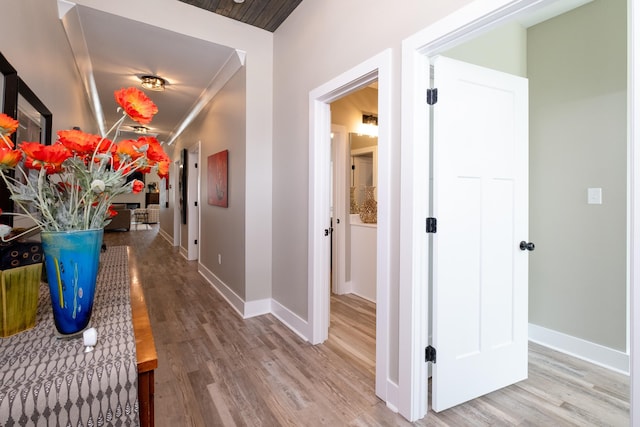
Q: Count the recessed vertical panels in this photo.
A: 2